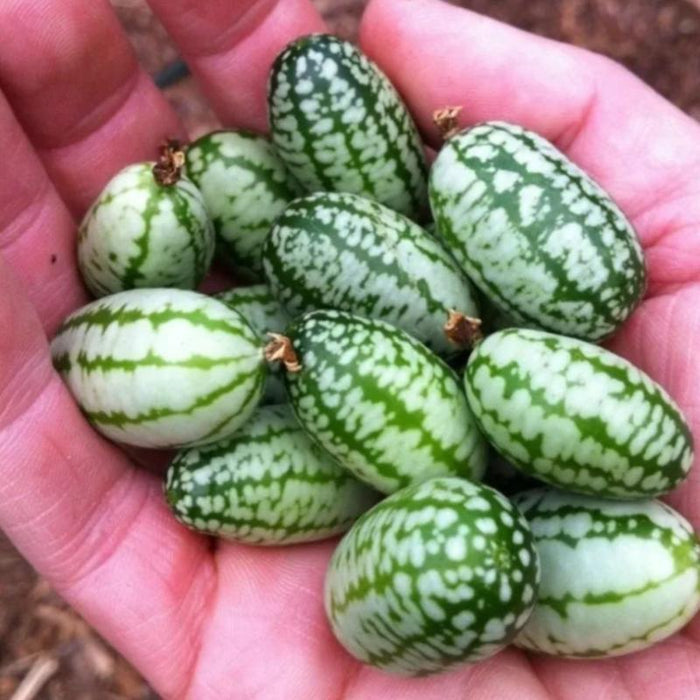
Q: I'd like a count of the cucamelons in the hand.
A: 12